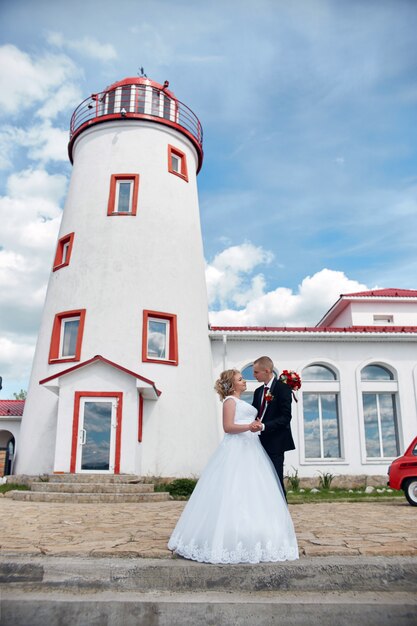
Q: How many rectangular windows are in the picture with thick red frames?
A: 5